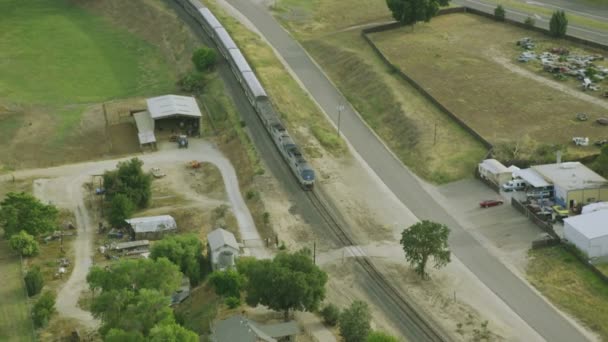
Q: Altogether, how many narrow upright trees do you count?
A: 2